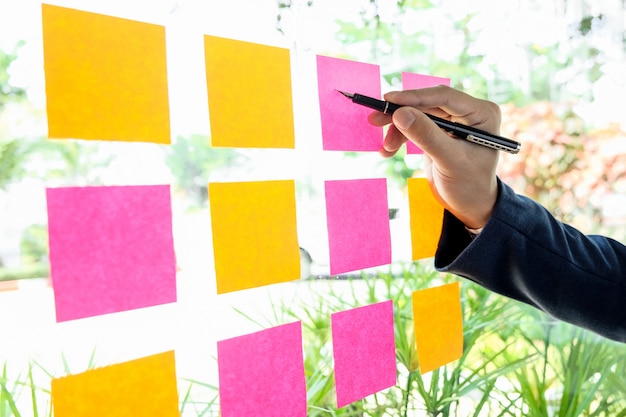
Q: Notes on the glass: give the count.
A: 12